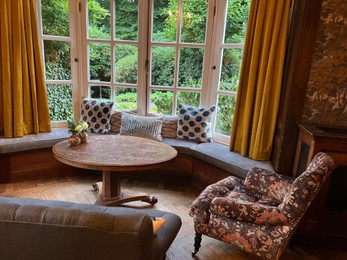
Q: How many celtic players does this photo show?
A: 0